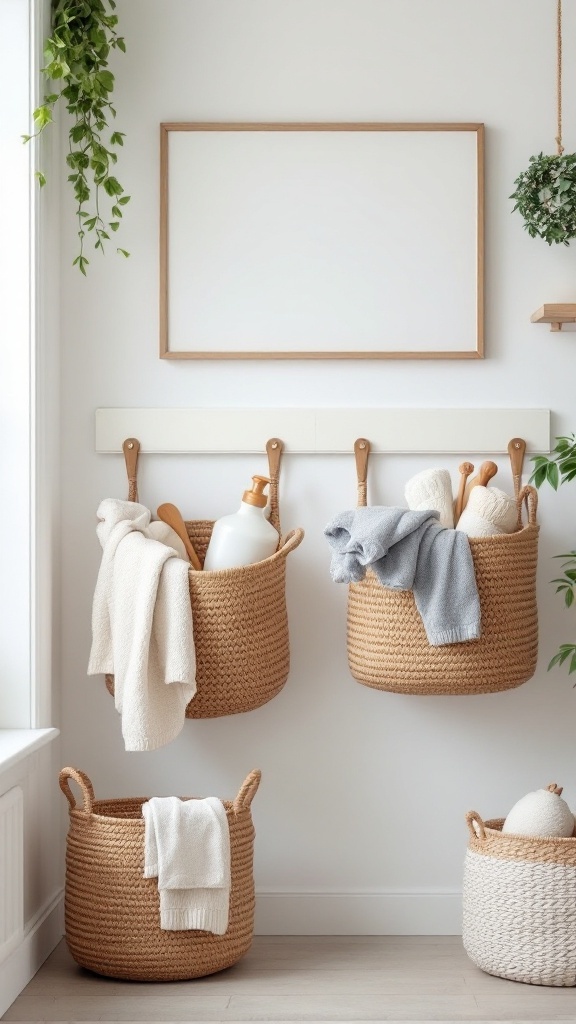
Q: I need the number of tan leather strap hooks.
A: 4